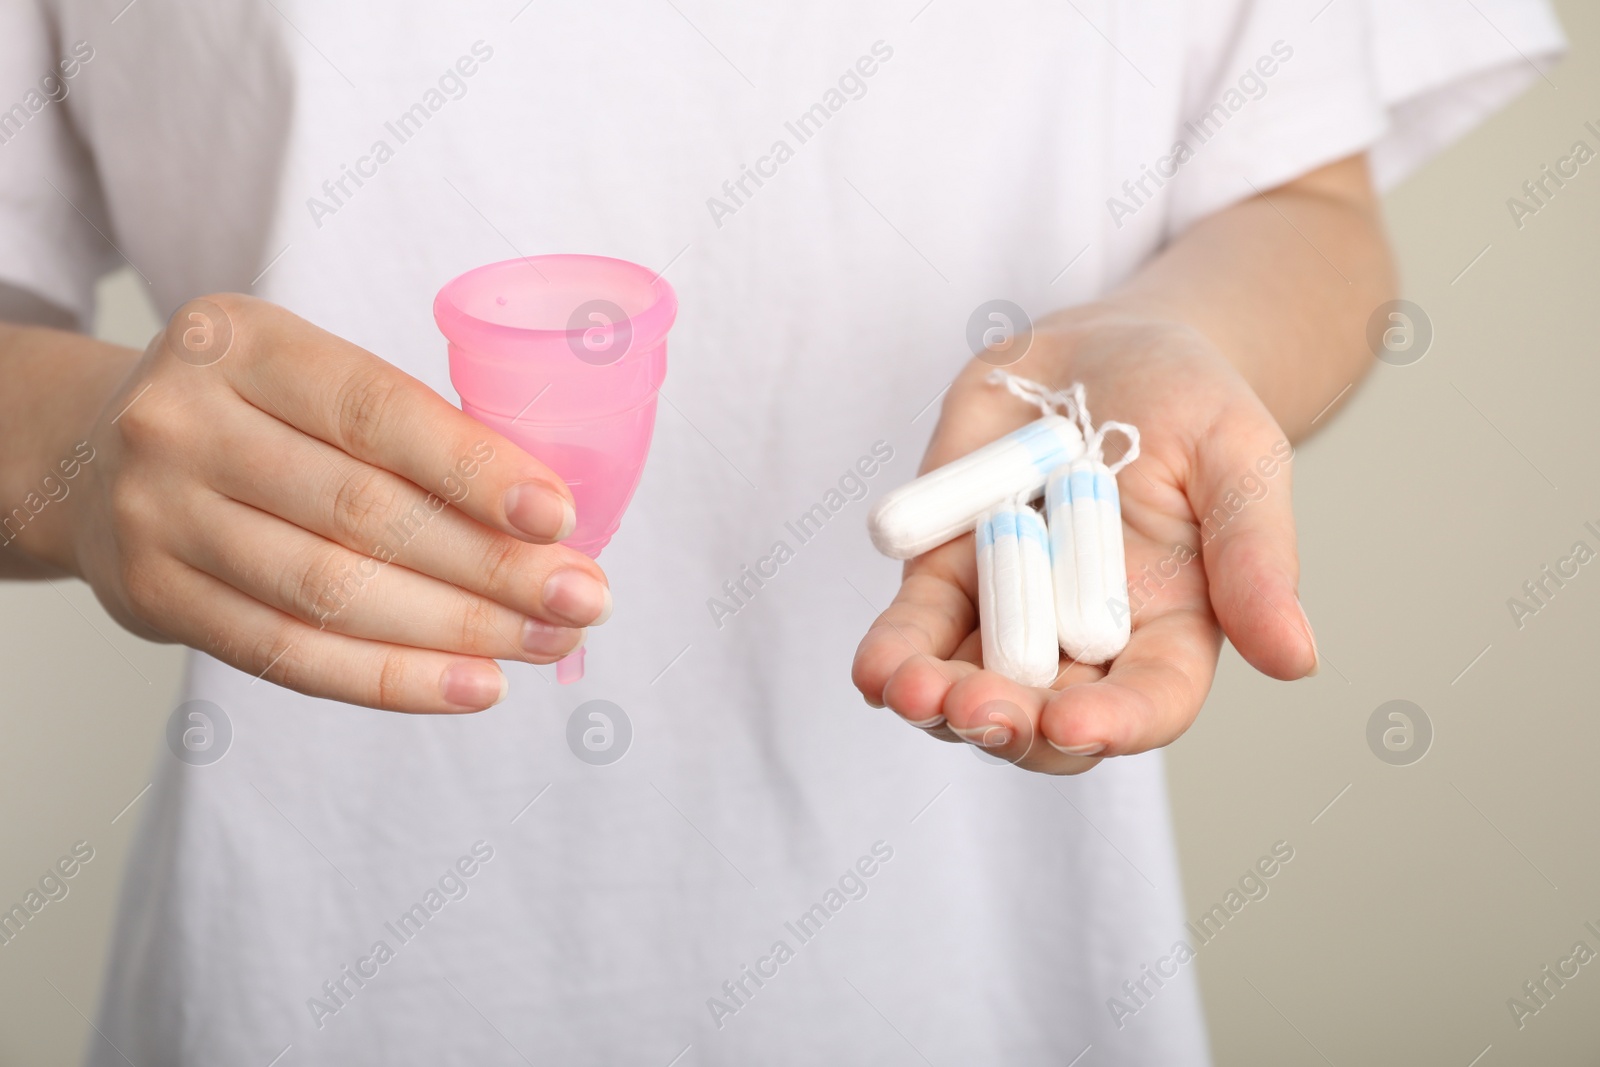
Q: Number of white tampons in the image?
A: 3